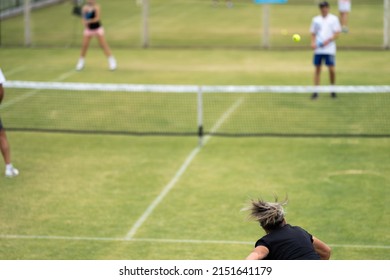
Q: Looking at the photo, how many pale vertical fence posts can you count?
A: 4